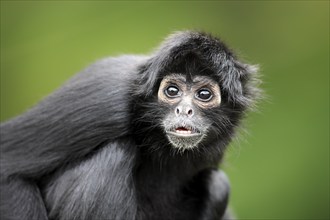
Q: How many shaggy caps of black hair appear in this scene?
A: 1